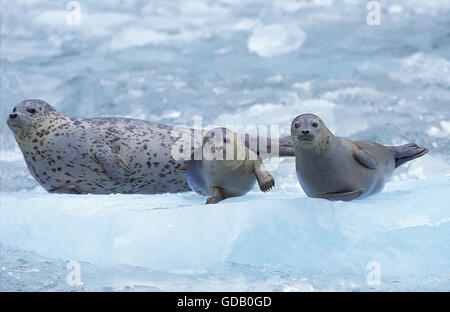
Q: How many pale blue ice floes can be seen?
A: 1